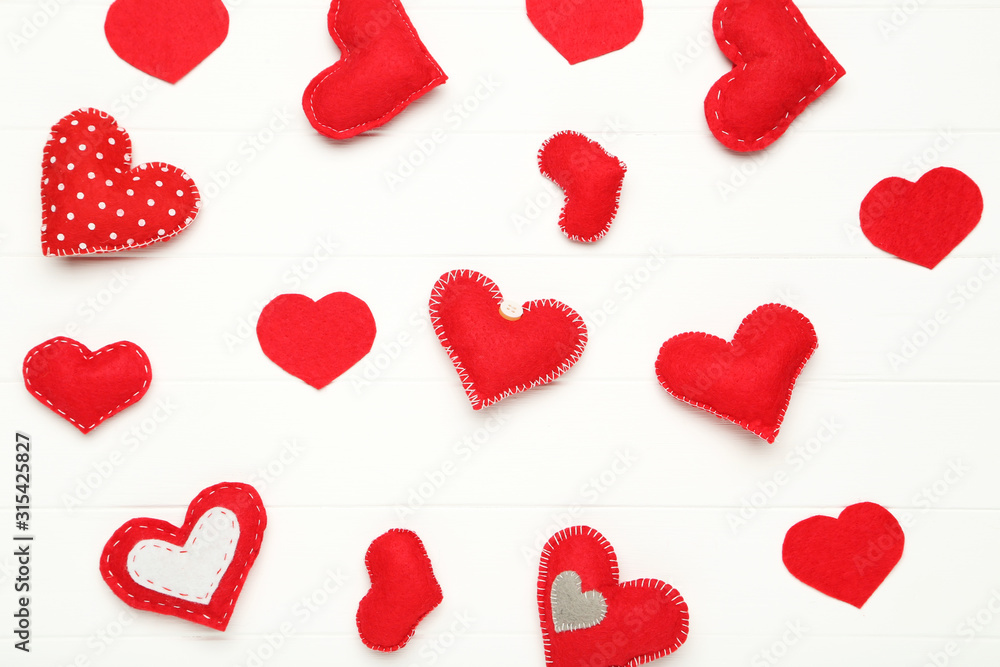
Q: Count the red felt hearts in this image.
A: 15